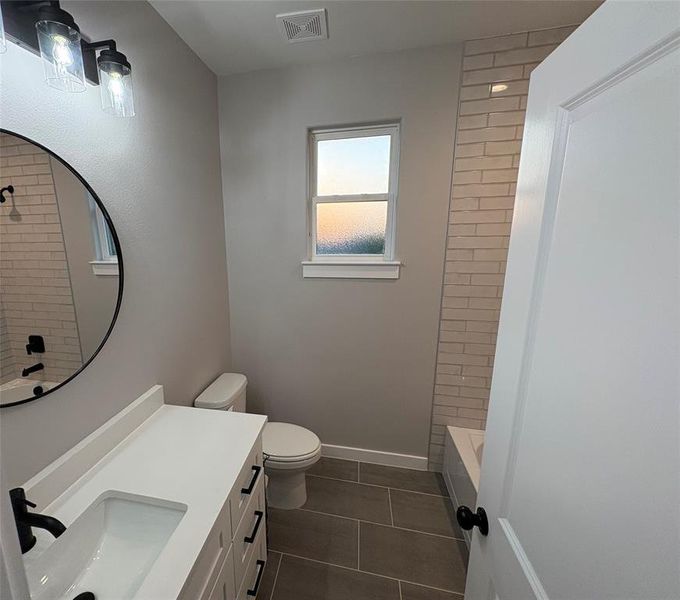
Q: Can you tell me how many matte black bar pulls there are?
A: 3